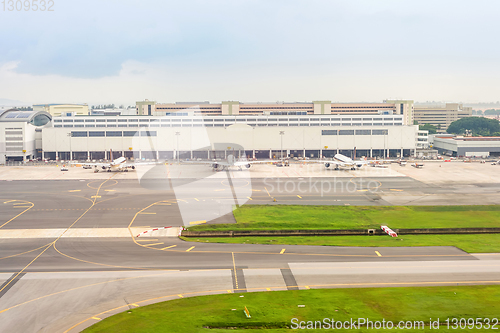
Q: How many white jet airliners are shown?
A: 3